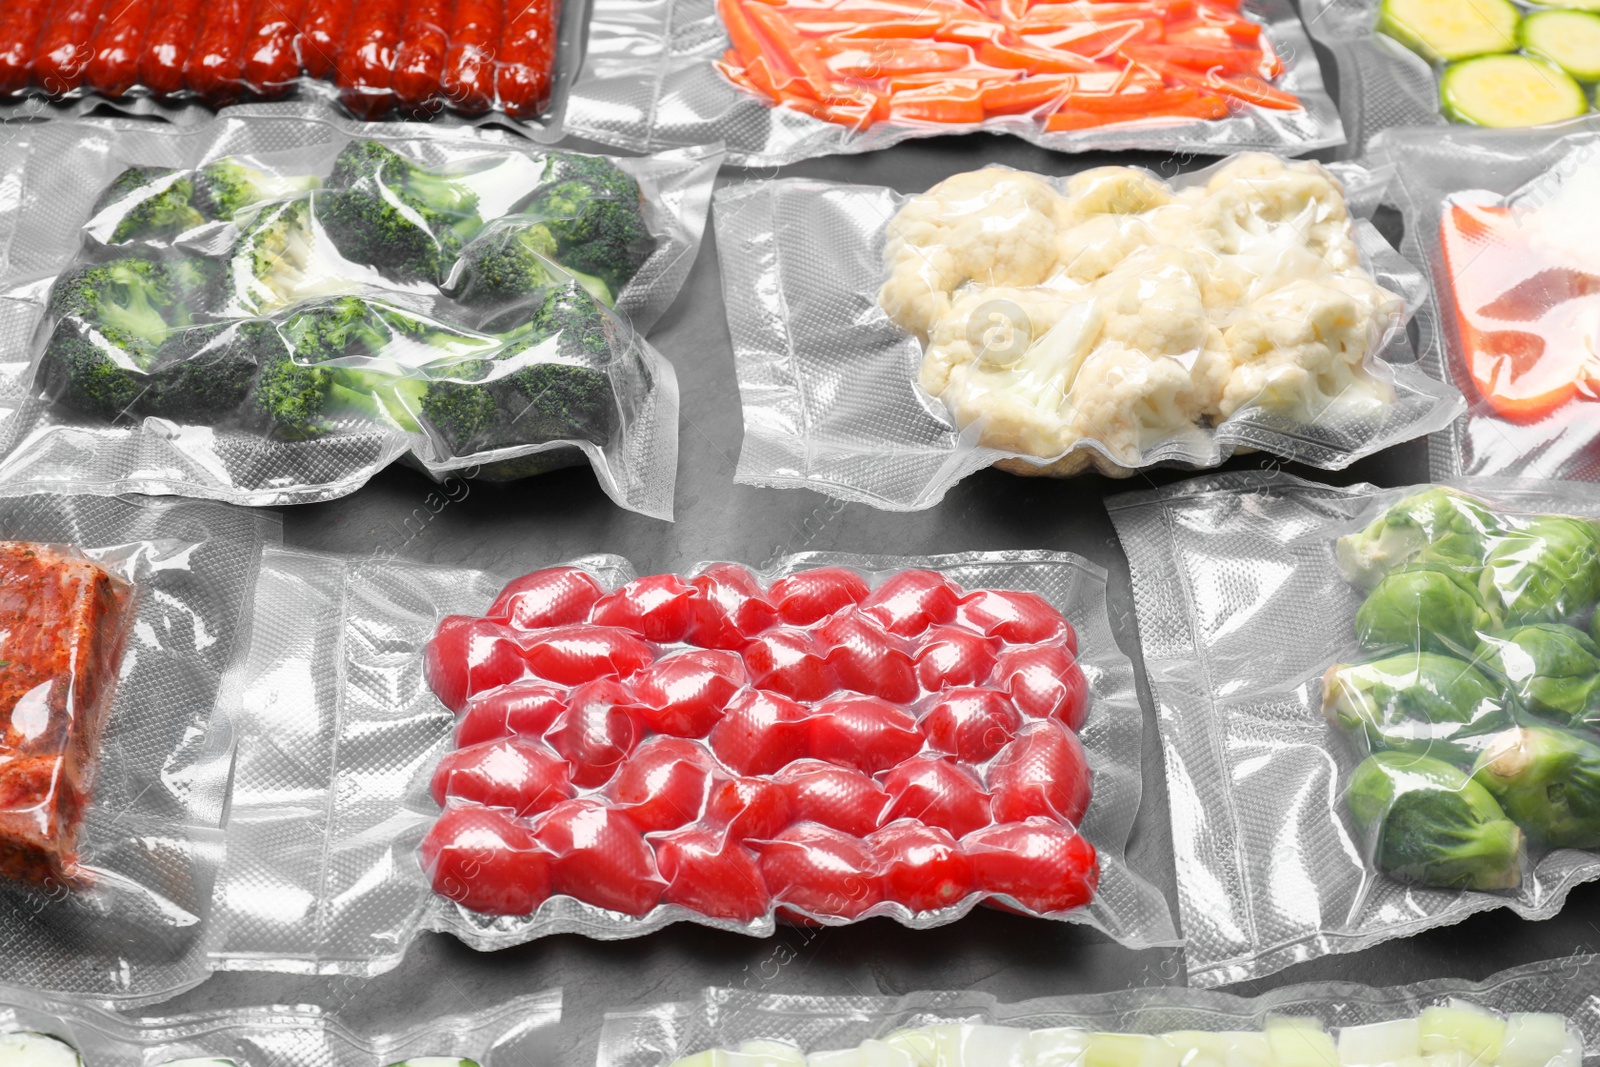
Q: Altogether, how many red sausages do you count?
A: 11